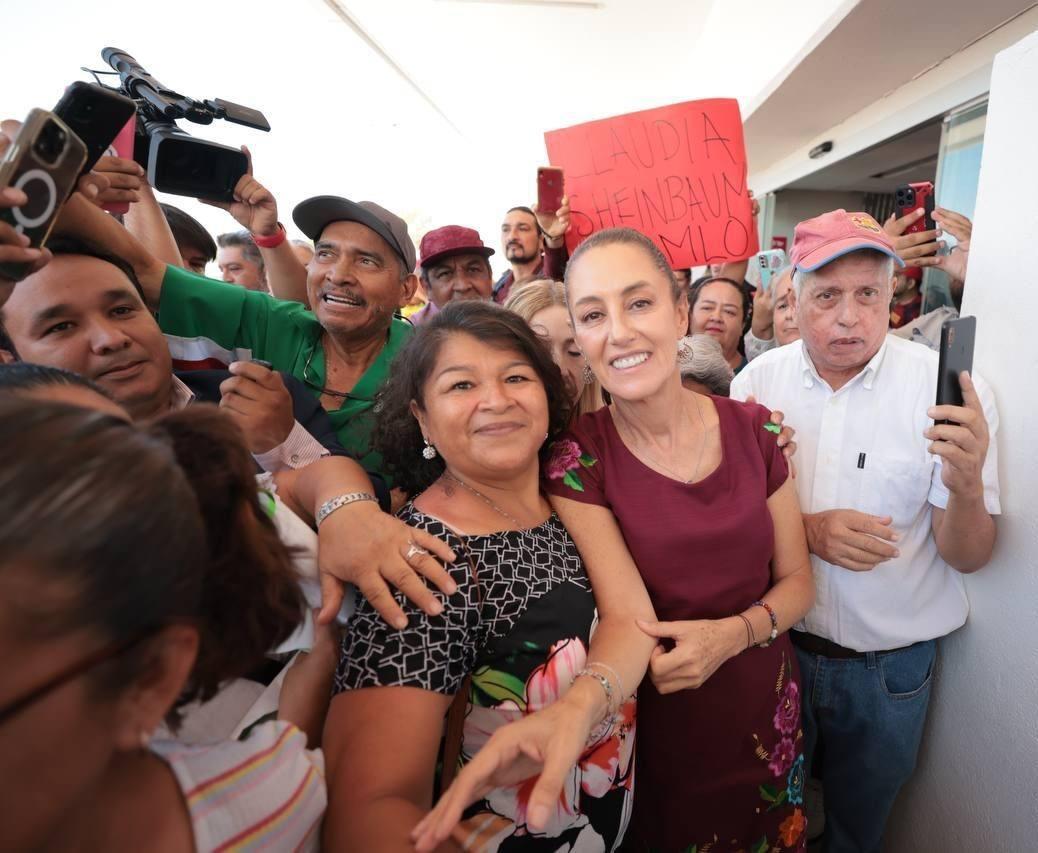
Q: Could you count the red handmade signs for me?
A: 1